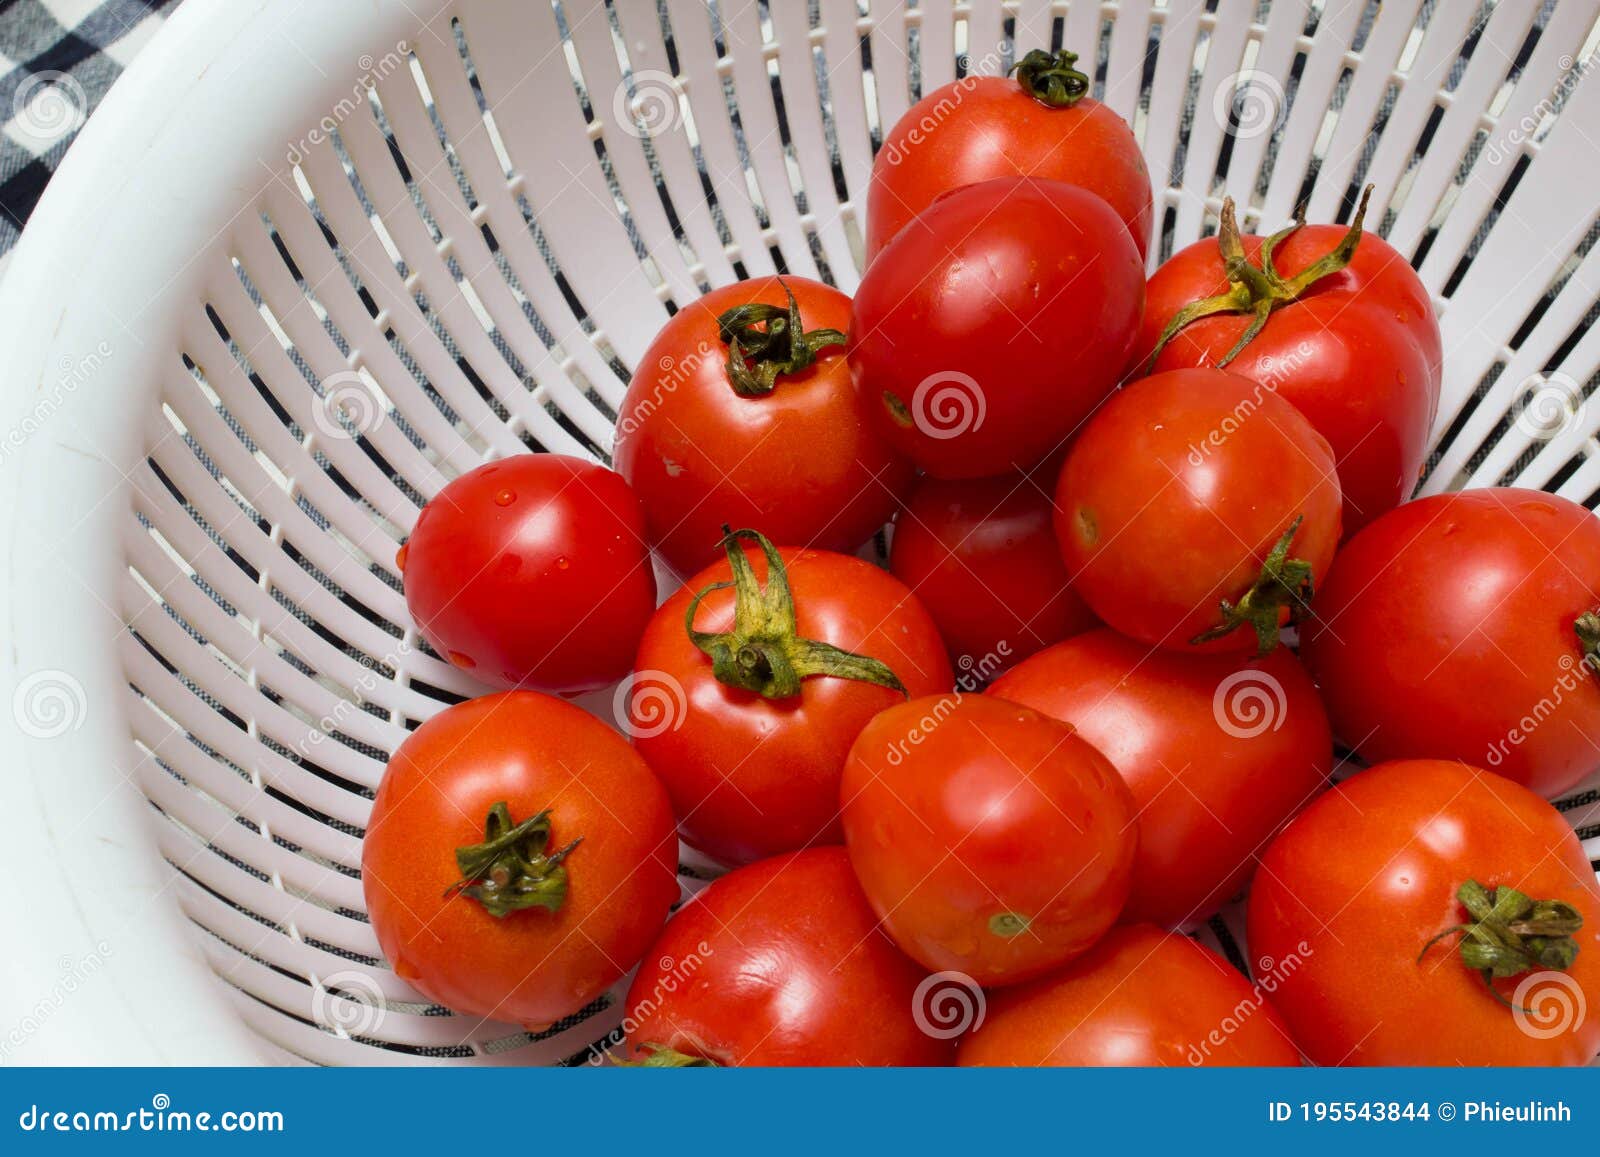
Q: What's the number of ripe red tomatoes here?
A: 15